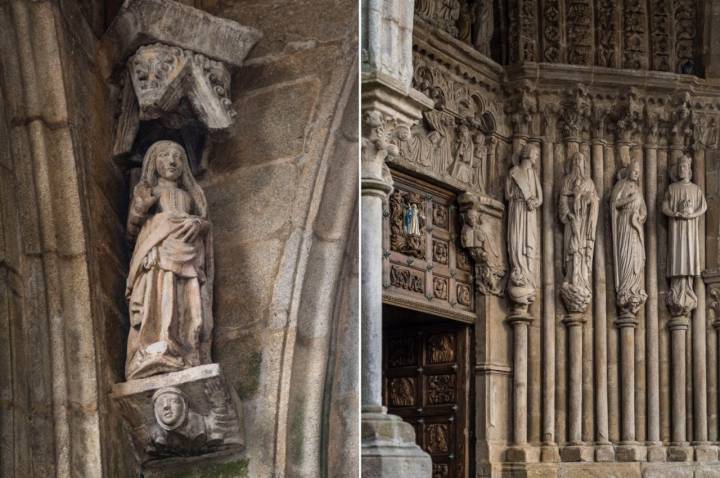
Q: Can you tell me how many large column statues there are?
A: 4